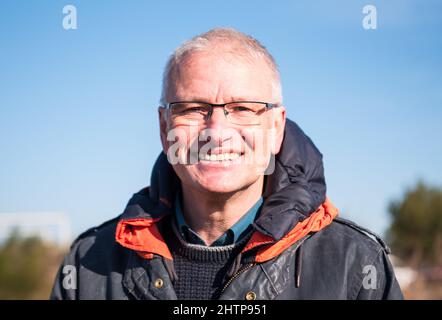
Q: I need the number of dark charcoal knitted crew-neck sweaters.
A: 1